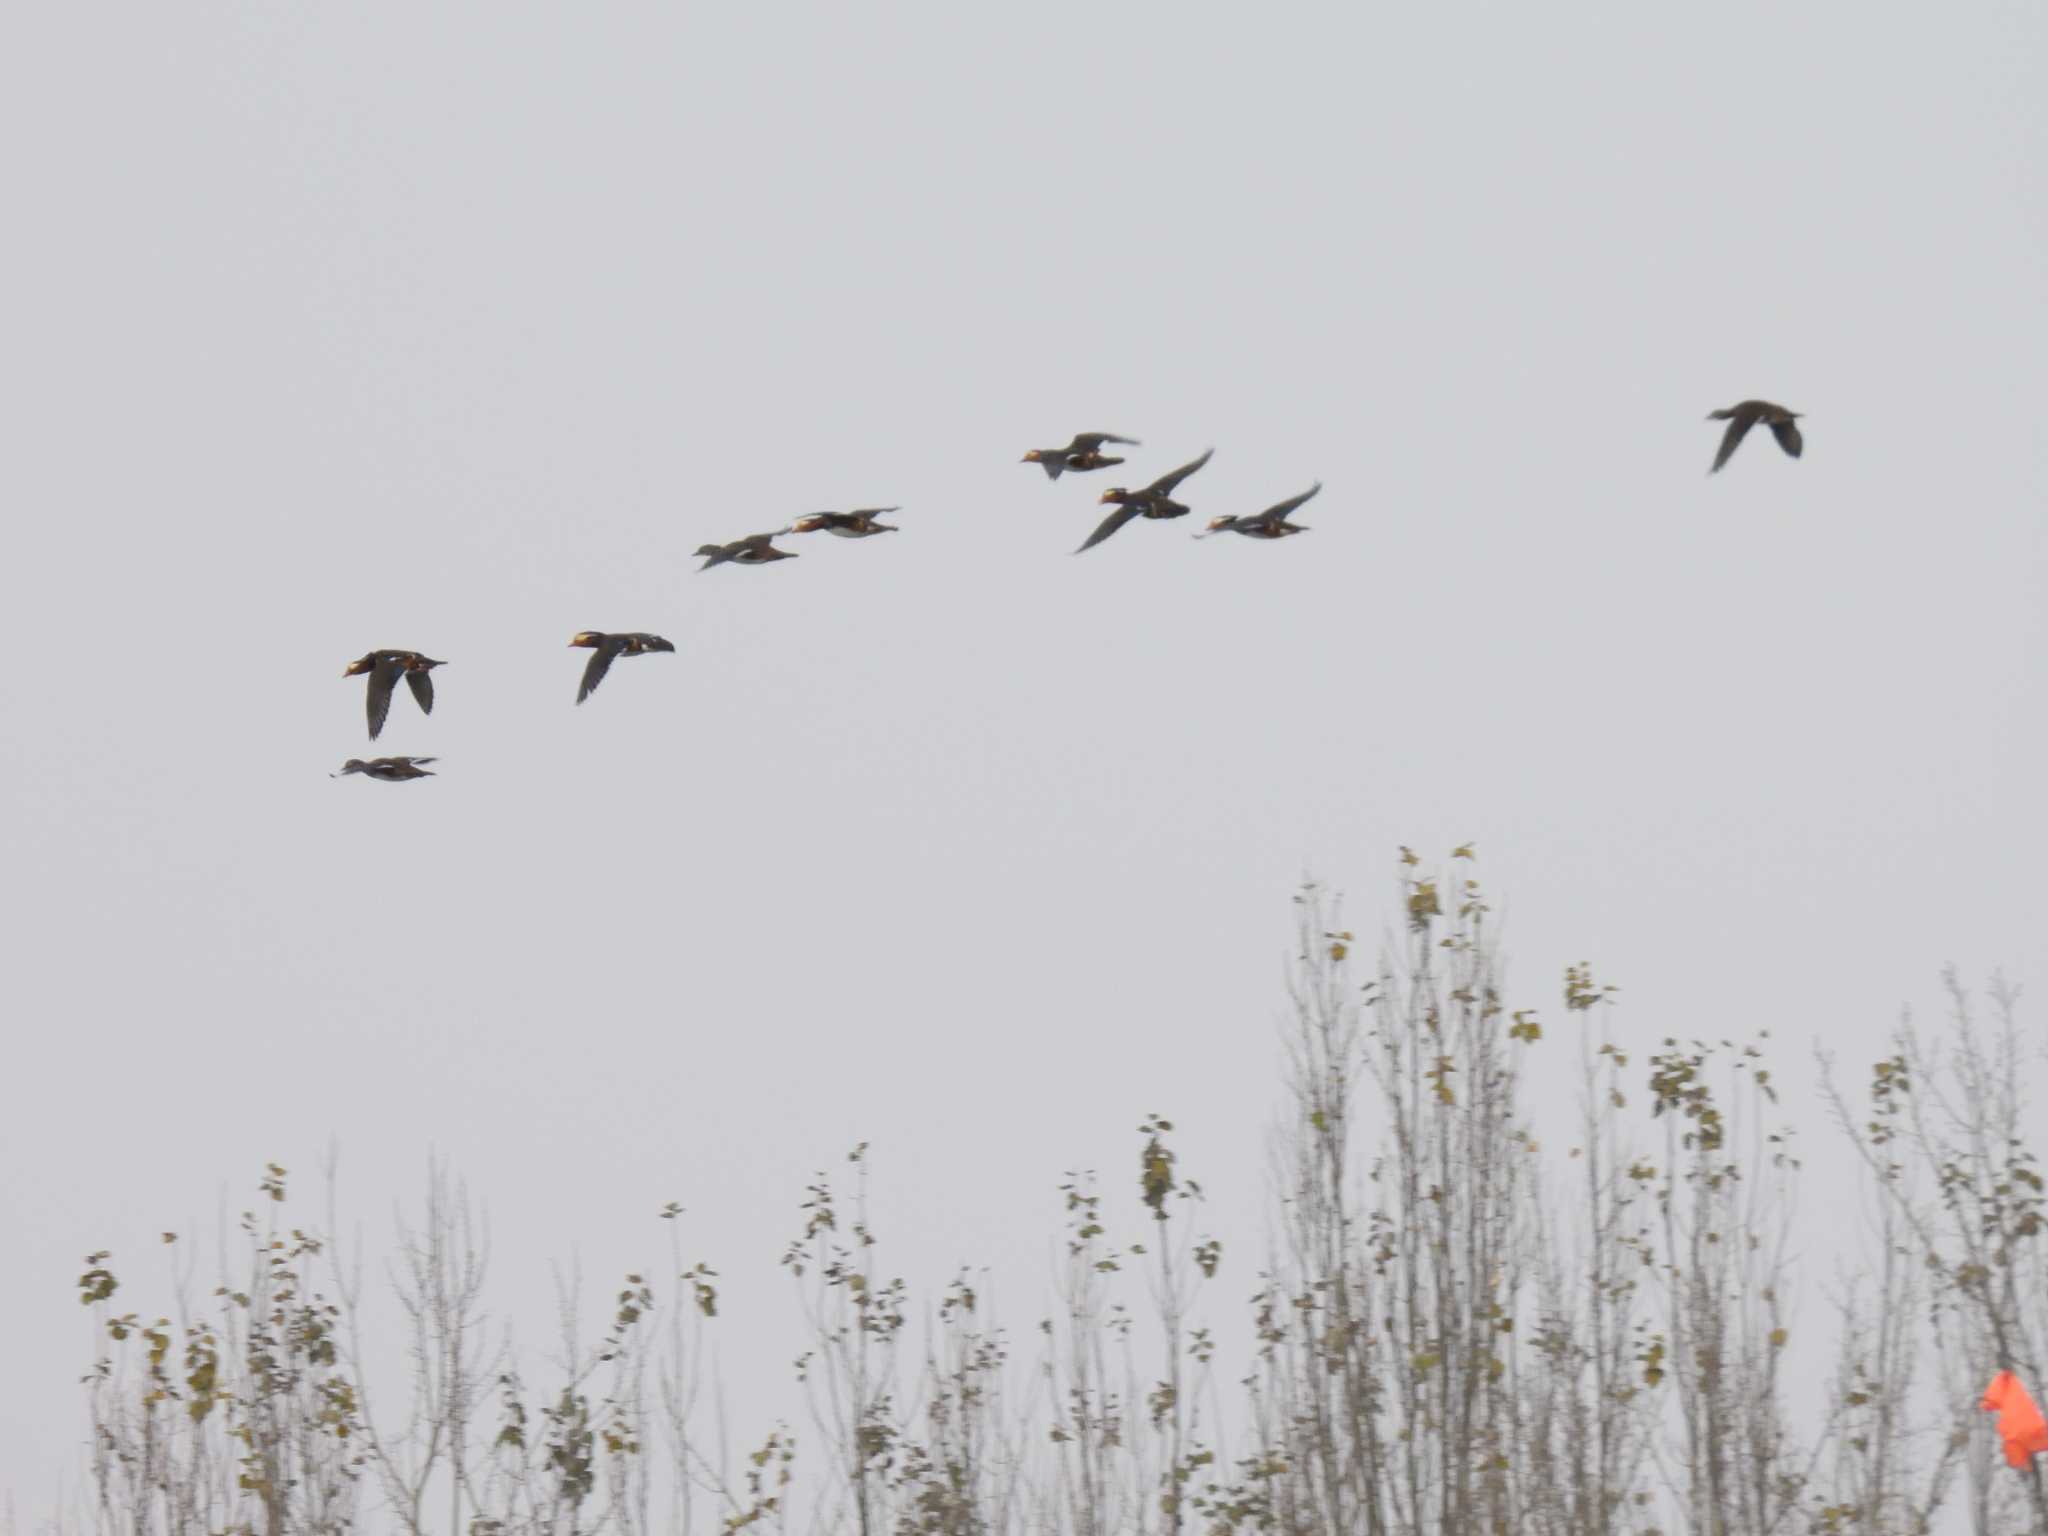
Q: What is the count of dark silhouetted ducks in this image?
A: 9